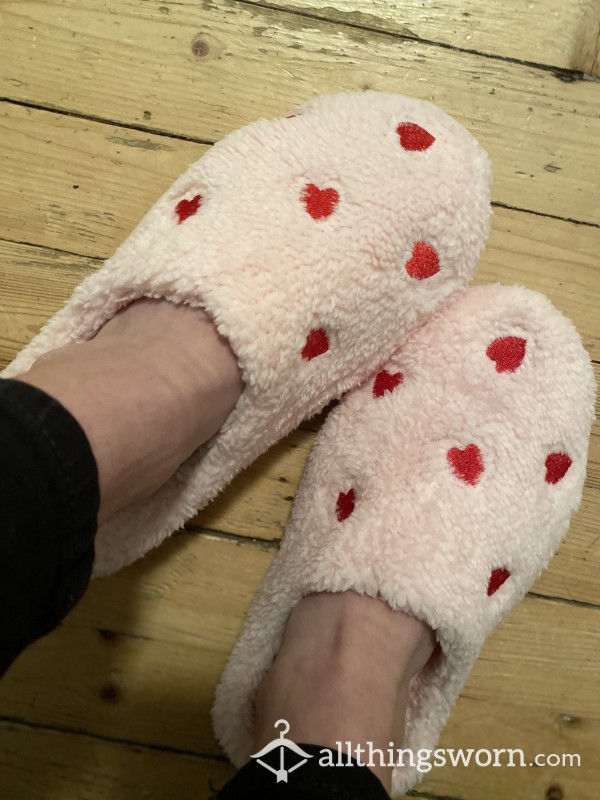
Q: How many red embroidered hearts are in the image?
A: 11